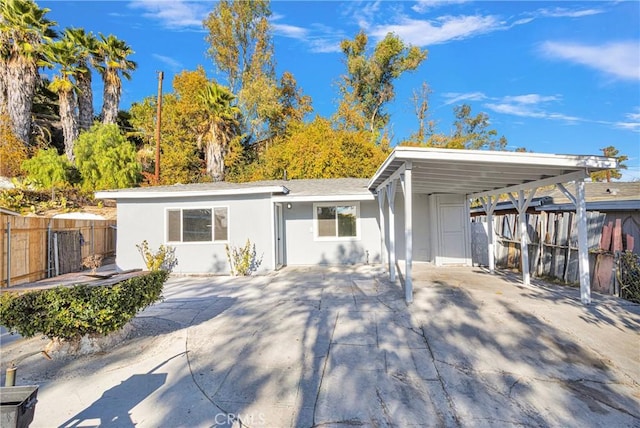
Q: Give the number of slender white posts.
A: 6